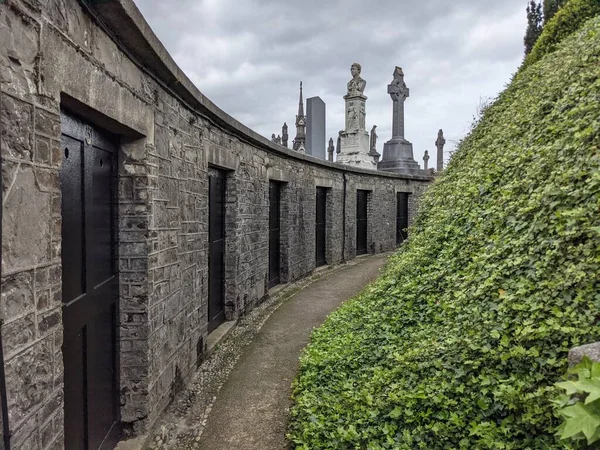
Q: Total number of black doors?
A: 6